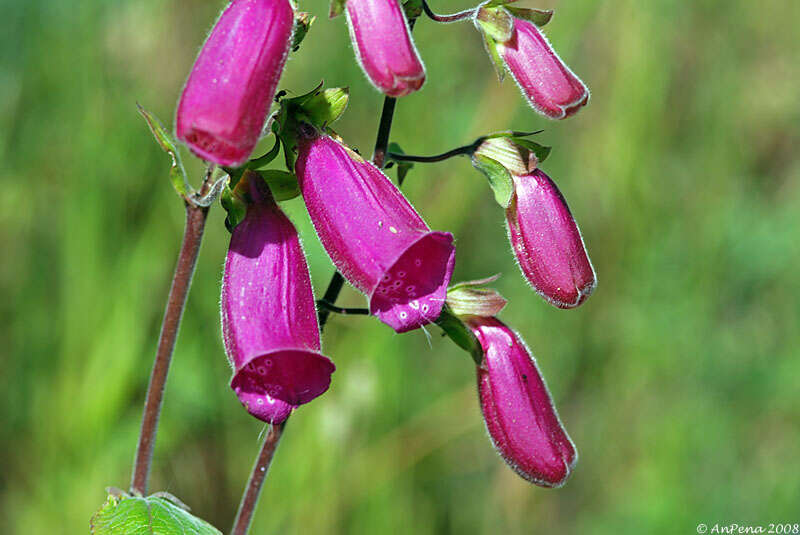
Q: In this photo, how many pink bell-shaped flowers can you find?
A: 7